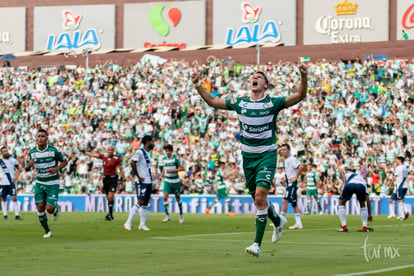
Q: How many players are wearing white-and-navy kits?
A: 5